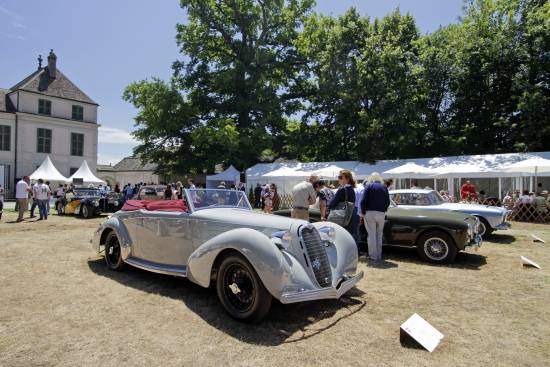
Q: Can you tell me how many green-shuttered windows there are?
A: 5